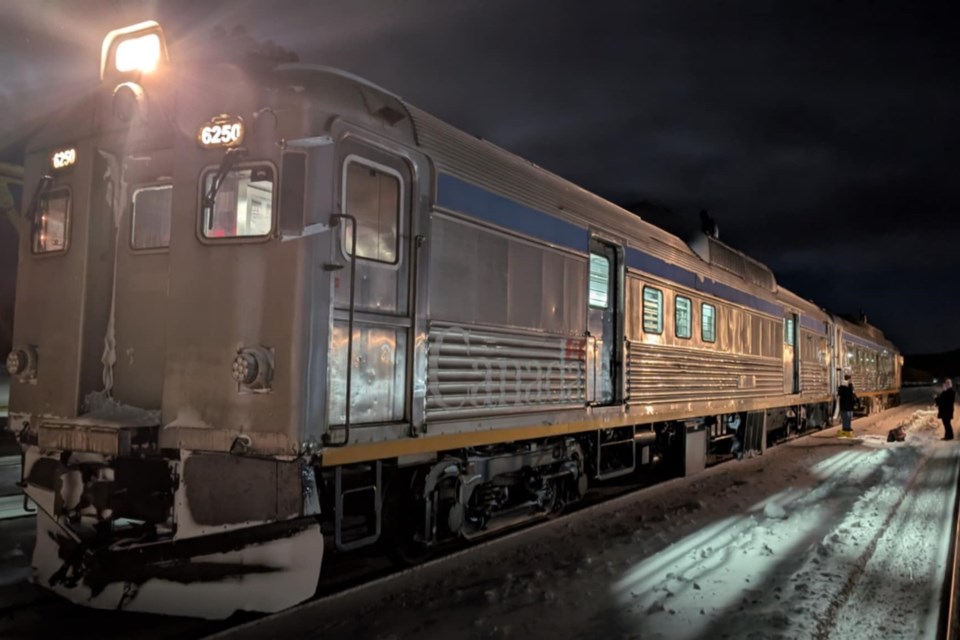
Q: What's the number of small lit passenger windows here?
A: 3